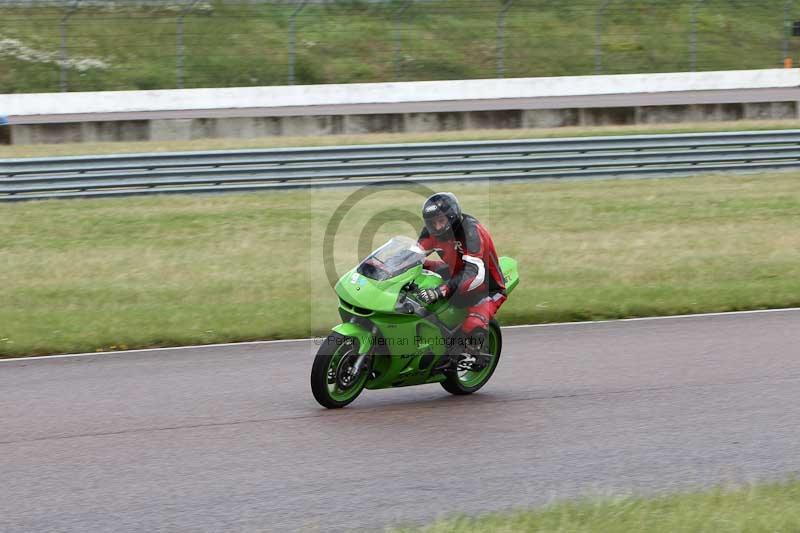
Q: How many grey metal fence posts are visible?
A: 8